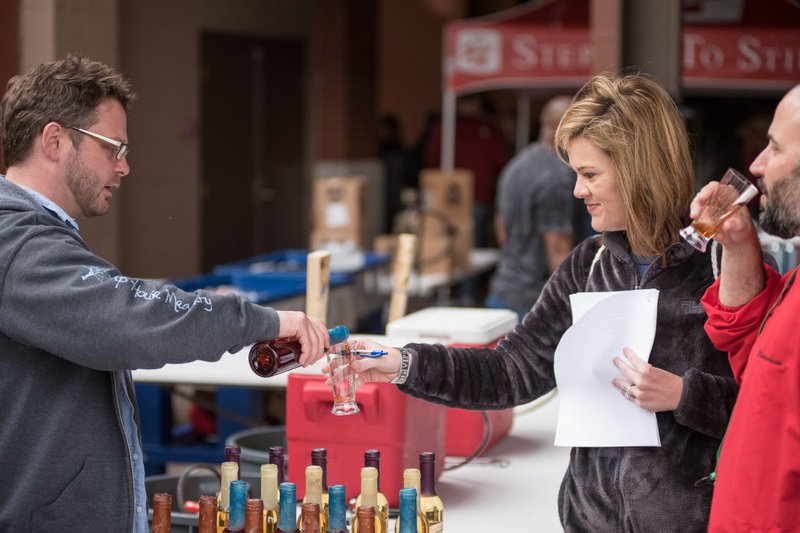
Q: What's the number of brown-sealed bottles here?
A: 5